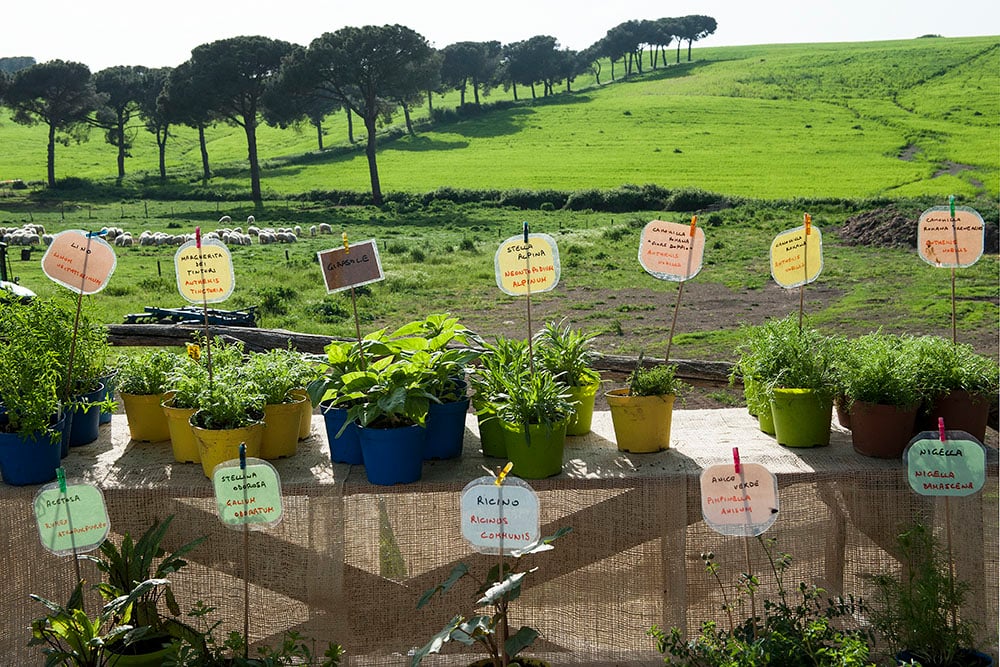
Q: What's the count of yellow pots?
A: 6